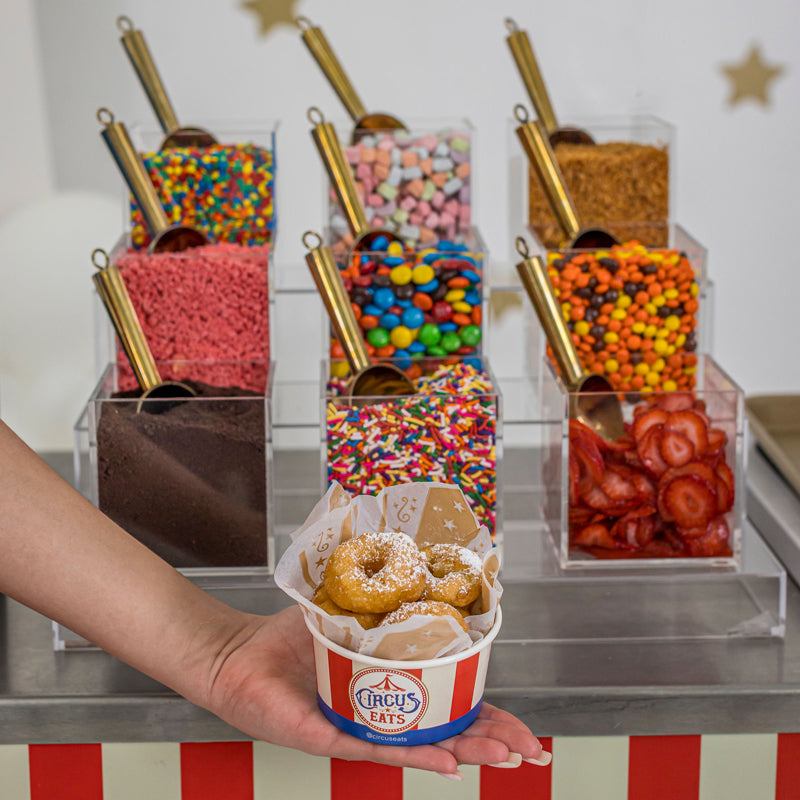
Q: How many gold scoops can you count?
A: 9